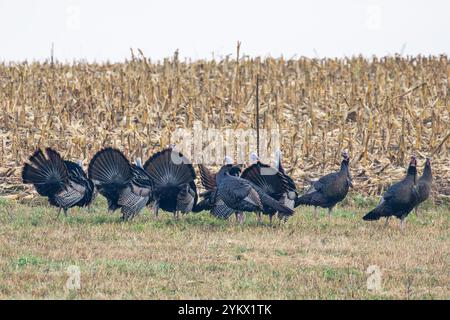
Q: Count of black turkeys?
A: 9